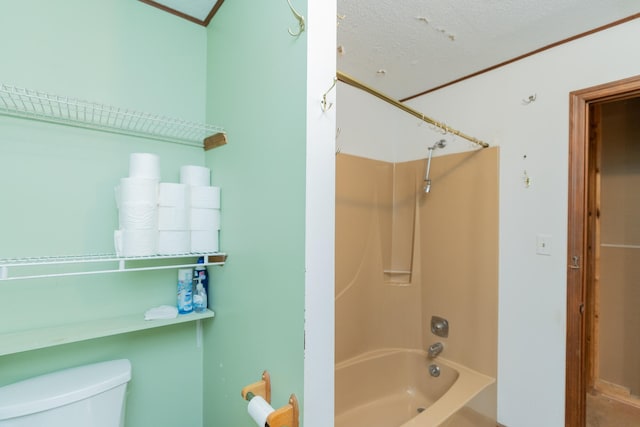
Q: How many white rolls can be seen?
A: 12